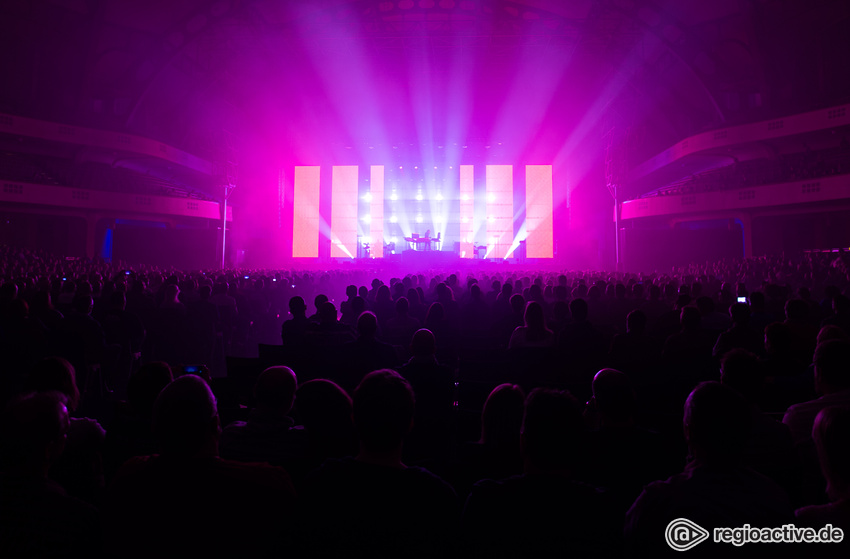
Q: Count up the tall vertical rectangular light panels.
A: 6